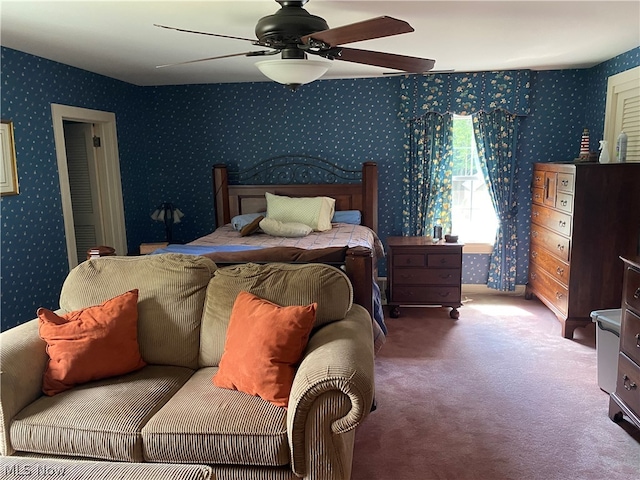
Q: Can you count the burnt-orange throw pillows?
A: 2